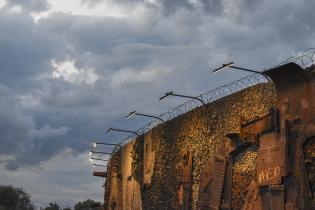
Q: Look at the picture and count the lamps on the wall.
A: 8